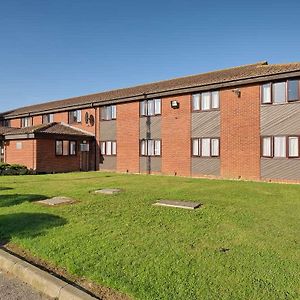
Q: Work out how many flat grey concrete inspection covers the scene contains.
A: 3